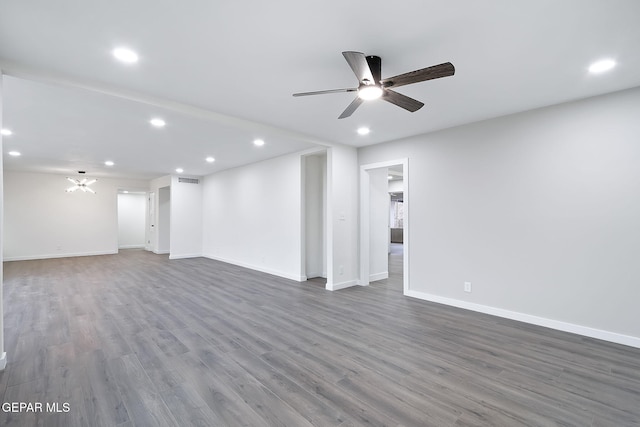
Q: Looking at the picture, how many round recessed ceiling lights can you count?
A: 10